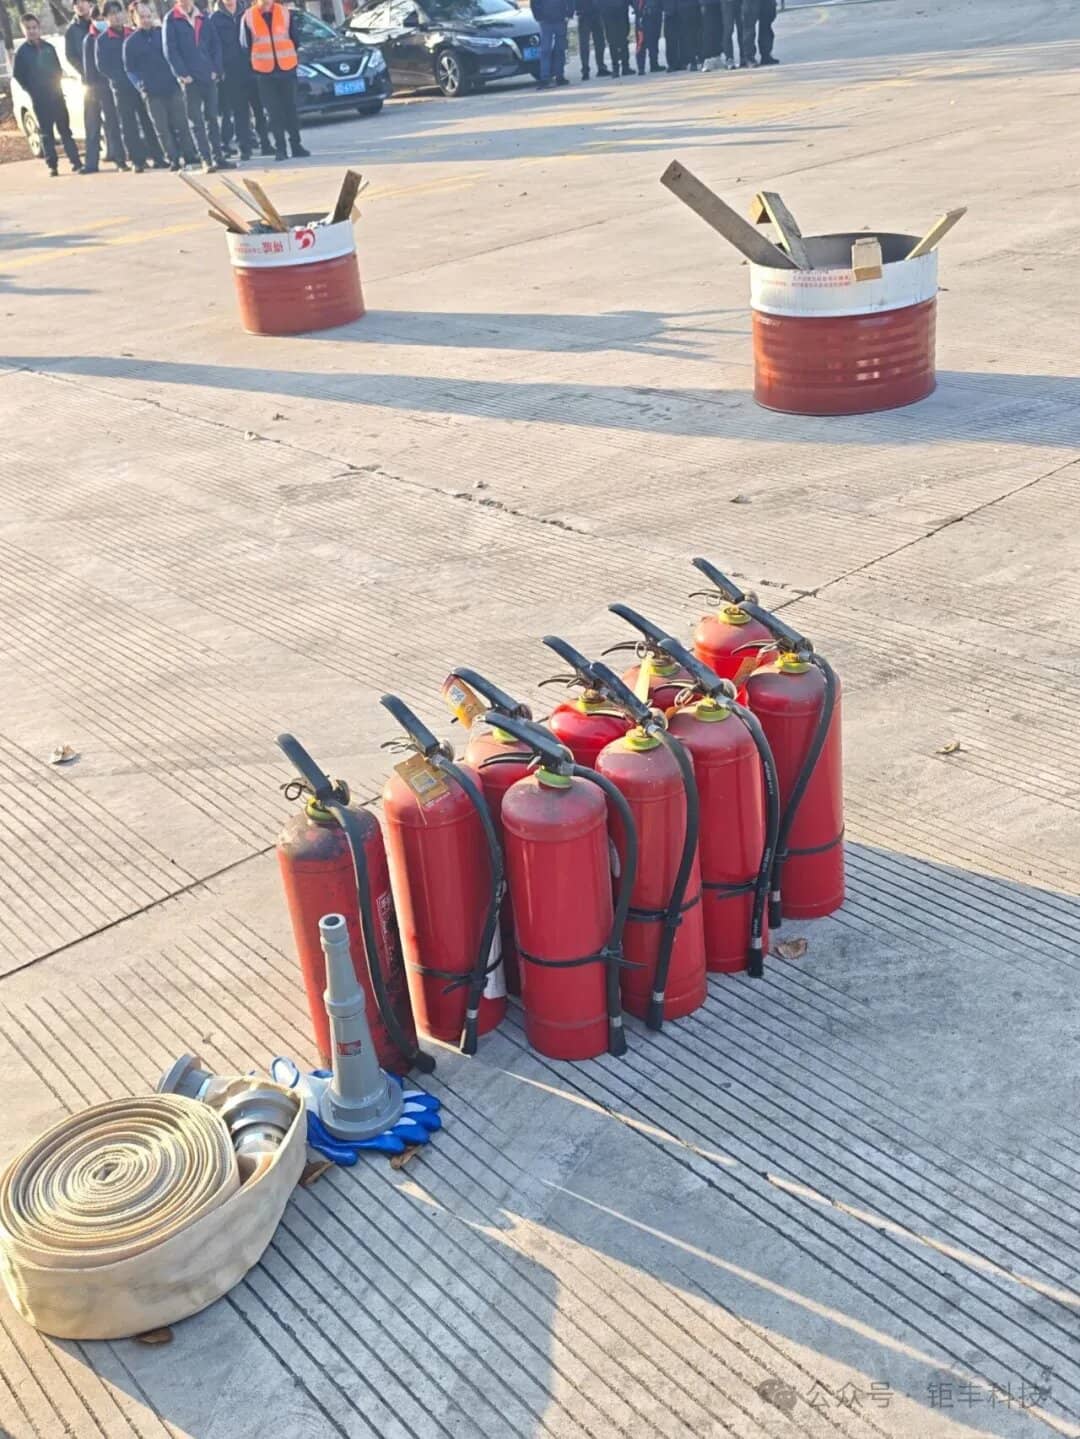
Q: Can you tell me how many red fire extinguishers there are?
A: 10